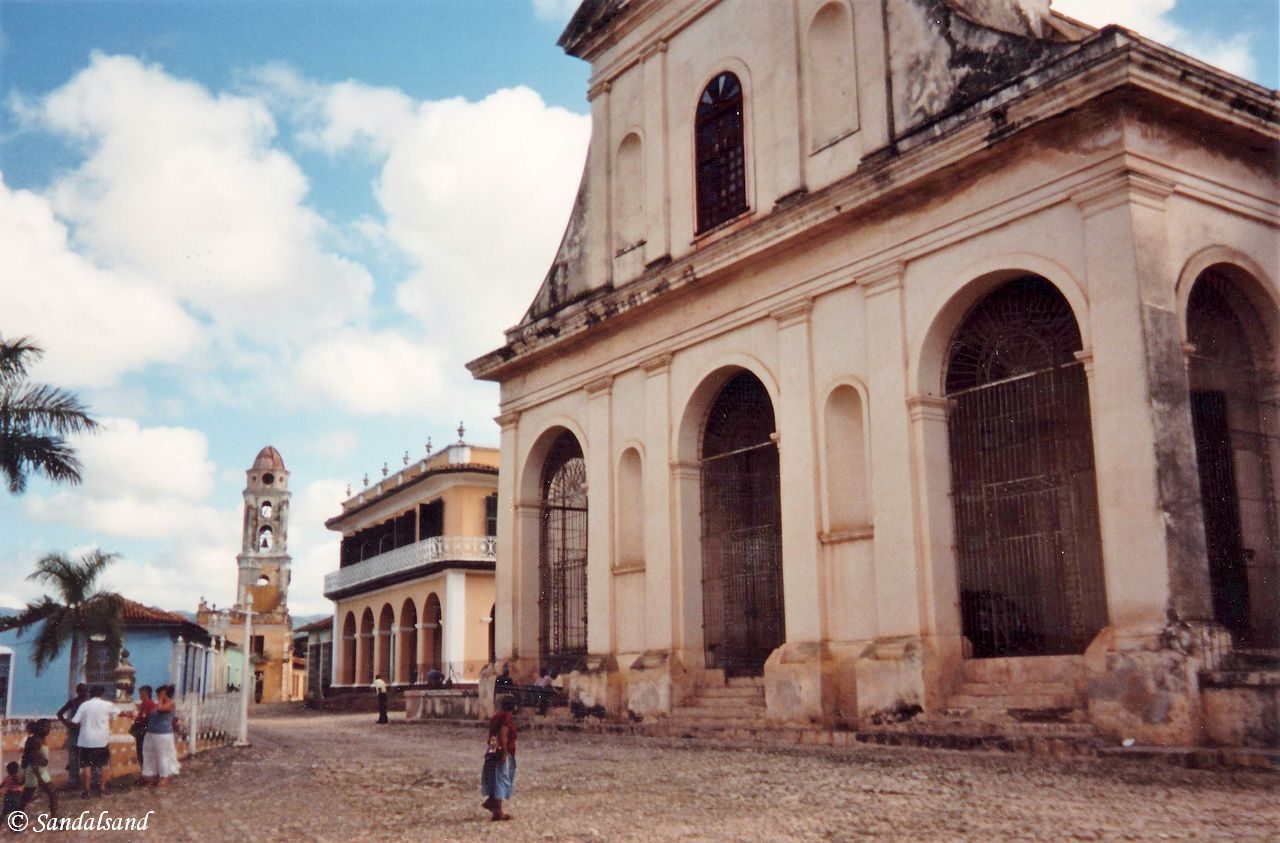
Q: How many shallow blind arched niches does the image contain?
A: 4